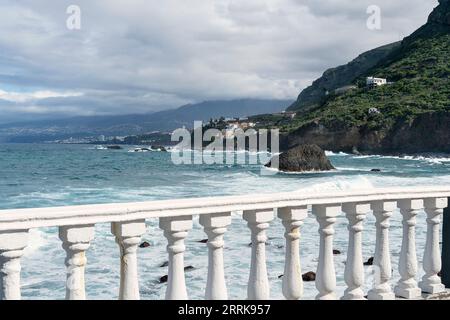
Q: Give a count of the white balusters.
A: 12